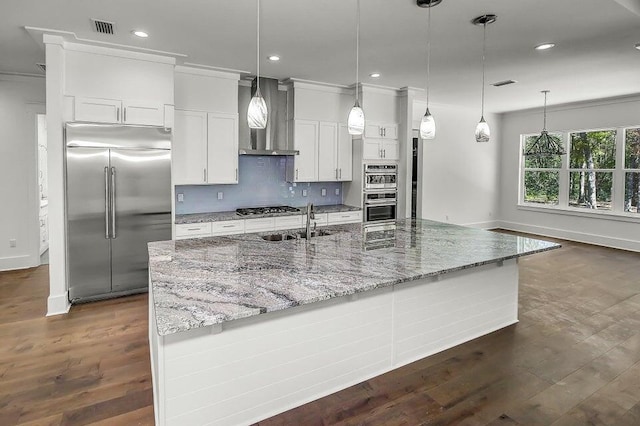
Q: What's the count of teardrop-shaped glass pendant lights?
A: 4